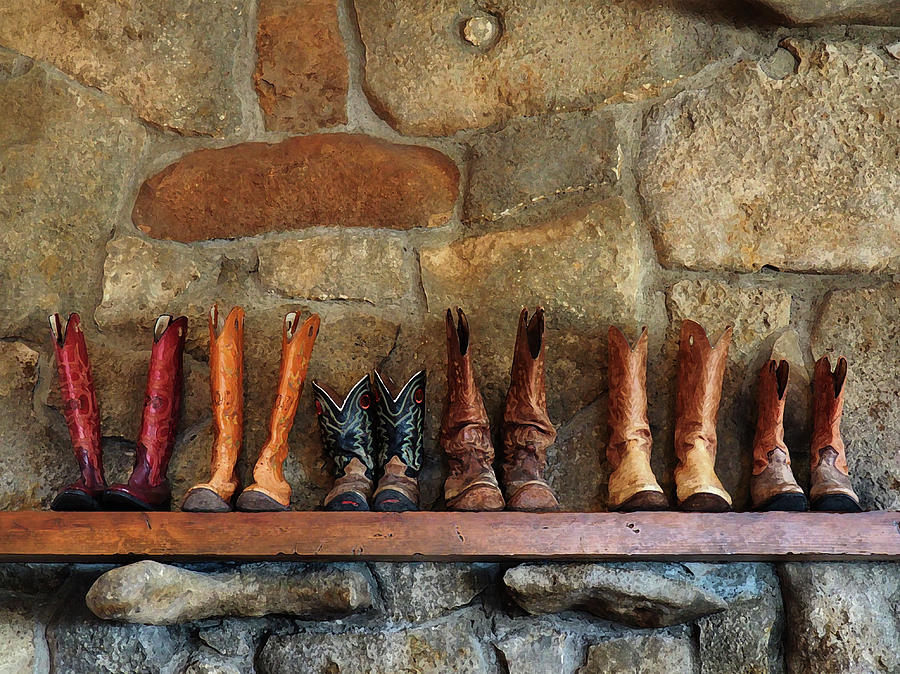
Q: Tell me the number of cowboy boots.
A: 12